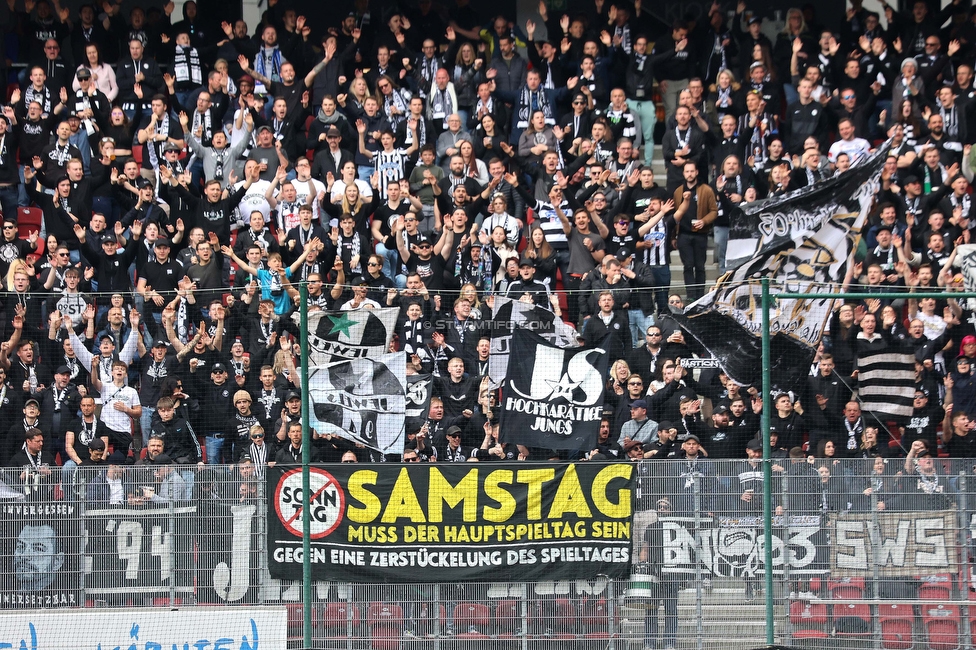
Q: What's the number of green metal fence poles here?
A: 2